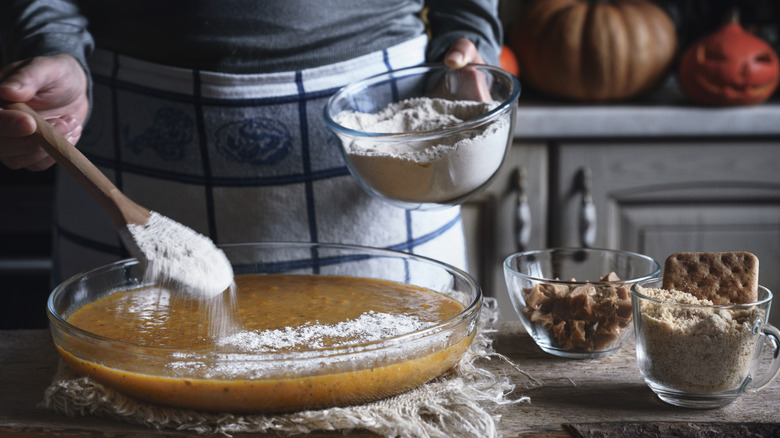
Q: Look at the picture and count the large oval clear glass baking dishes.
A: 1